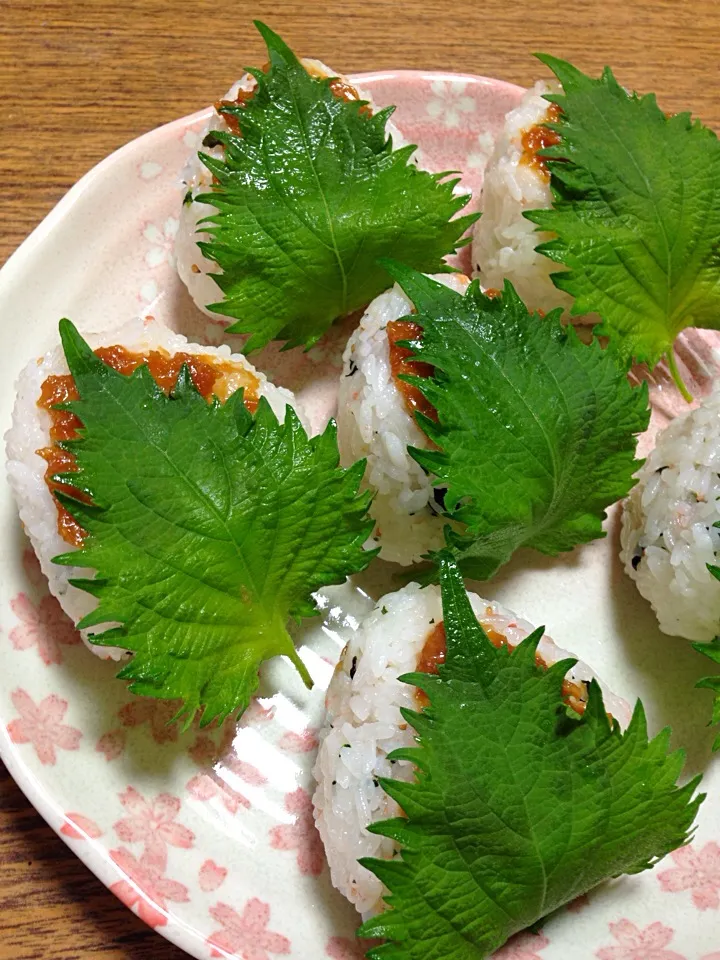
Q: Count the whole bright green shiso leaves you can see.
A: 5